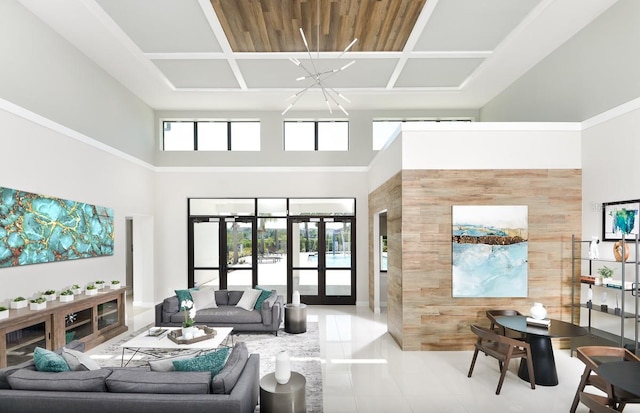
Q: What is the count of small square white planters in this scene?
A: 9